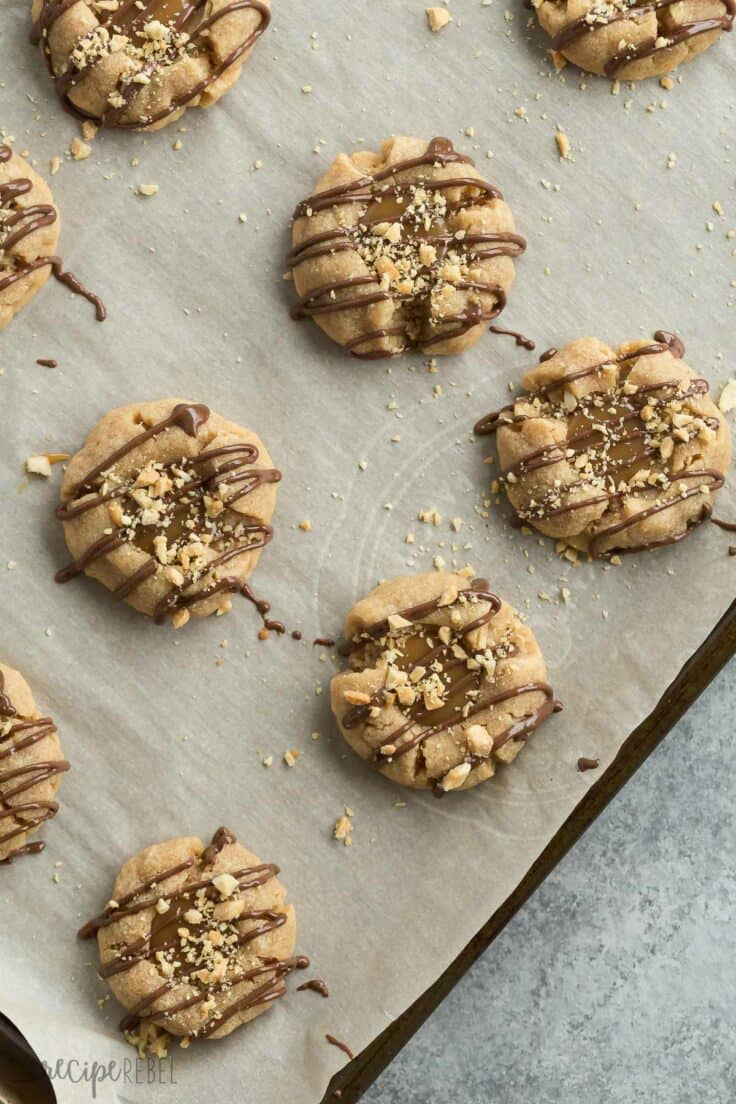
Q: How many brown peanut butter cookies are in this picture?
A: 9